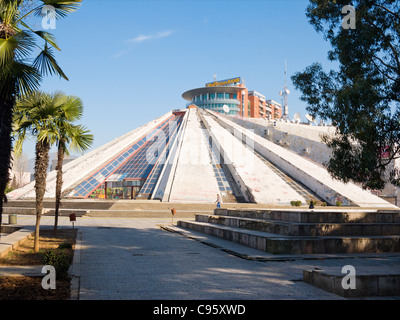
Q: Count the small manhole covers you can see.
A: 2